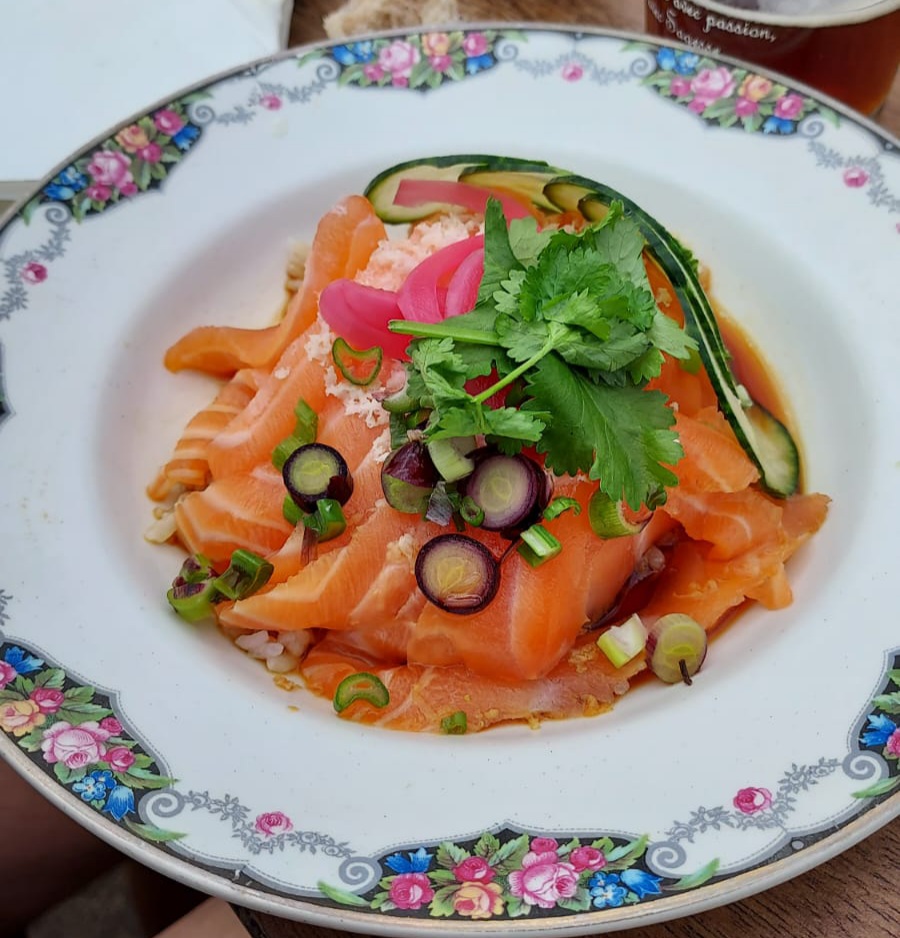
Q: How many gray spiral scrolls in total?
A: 10